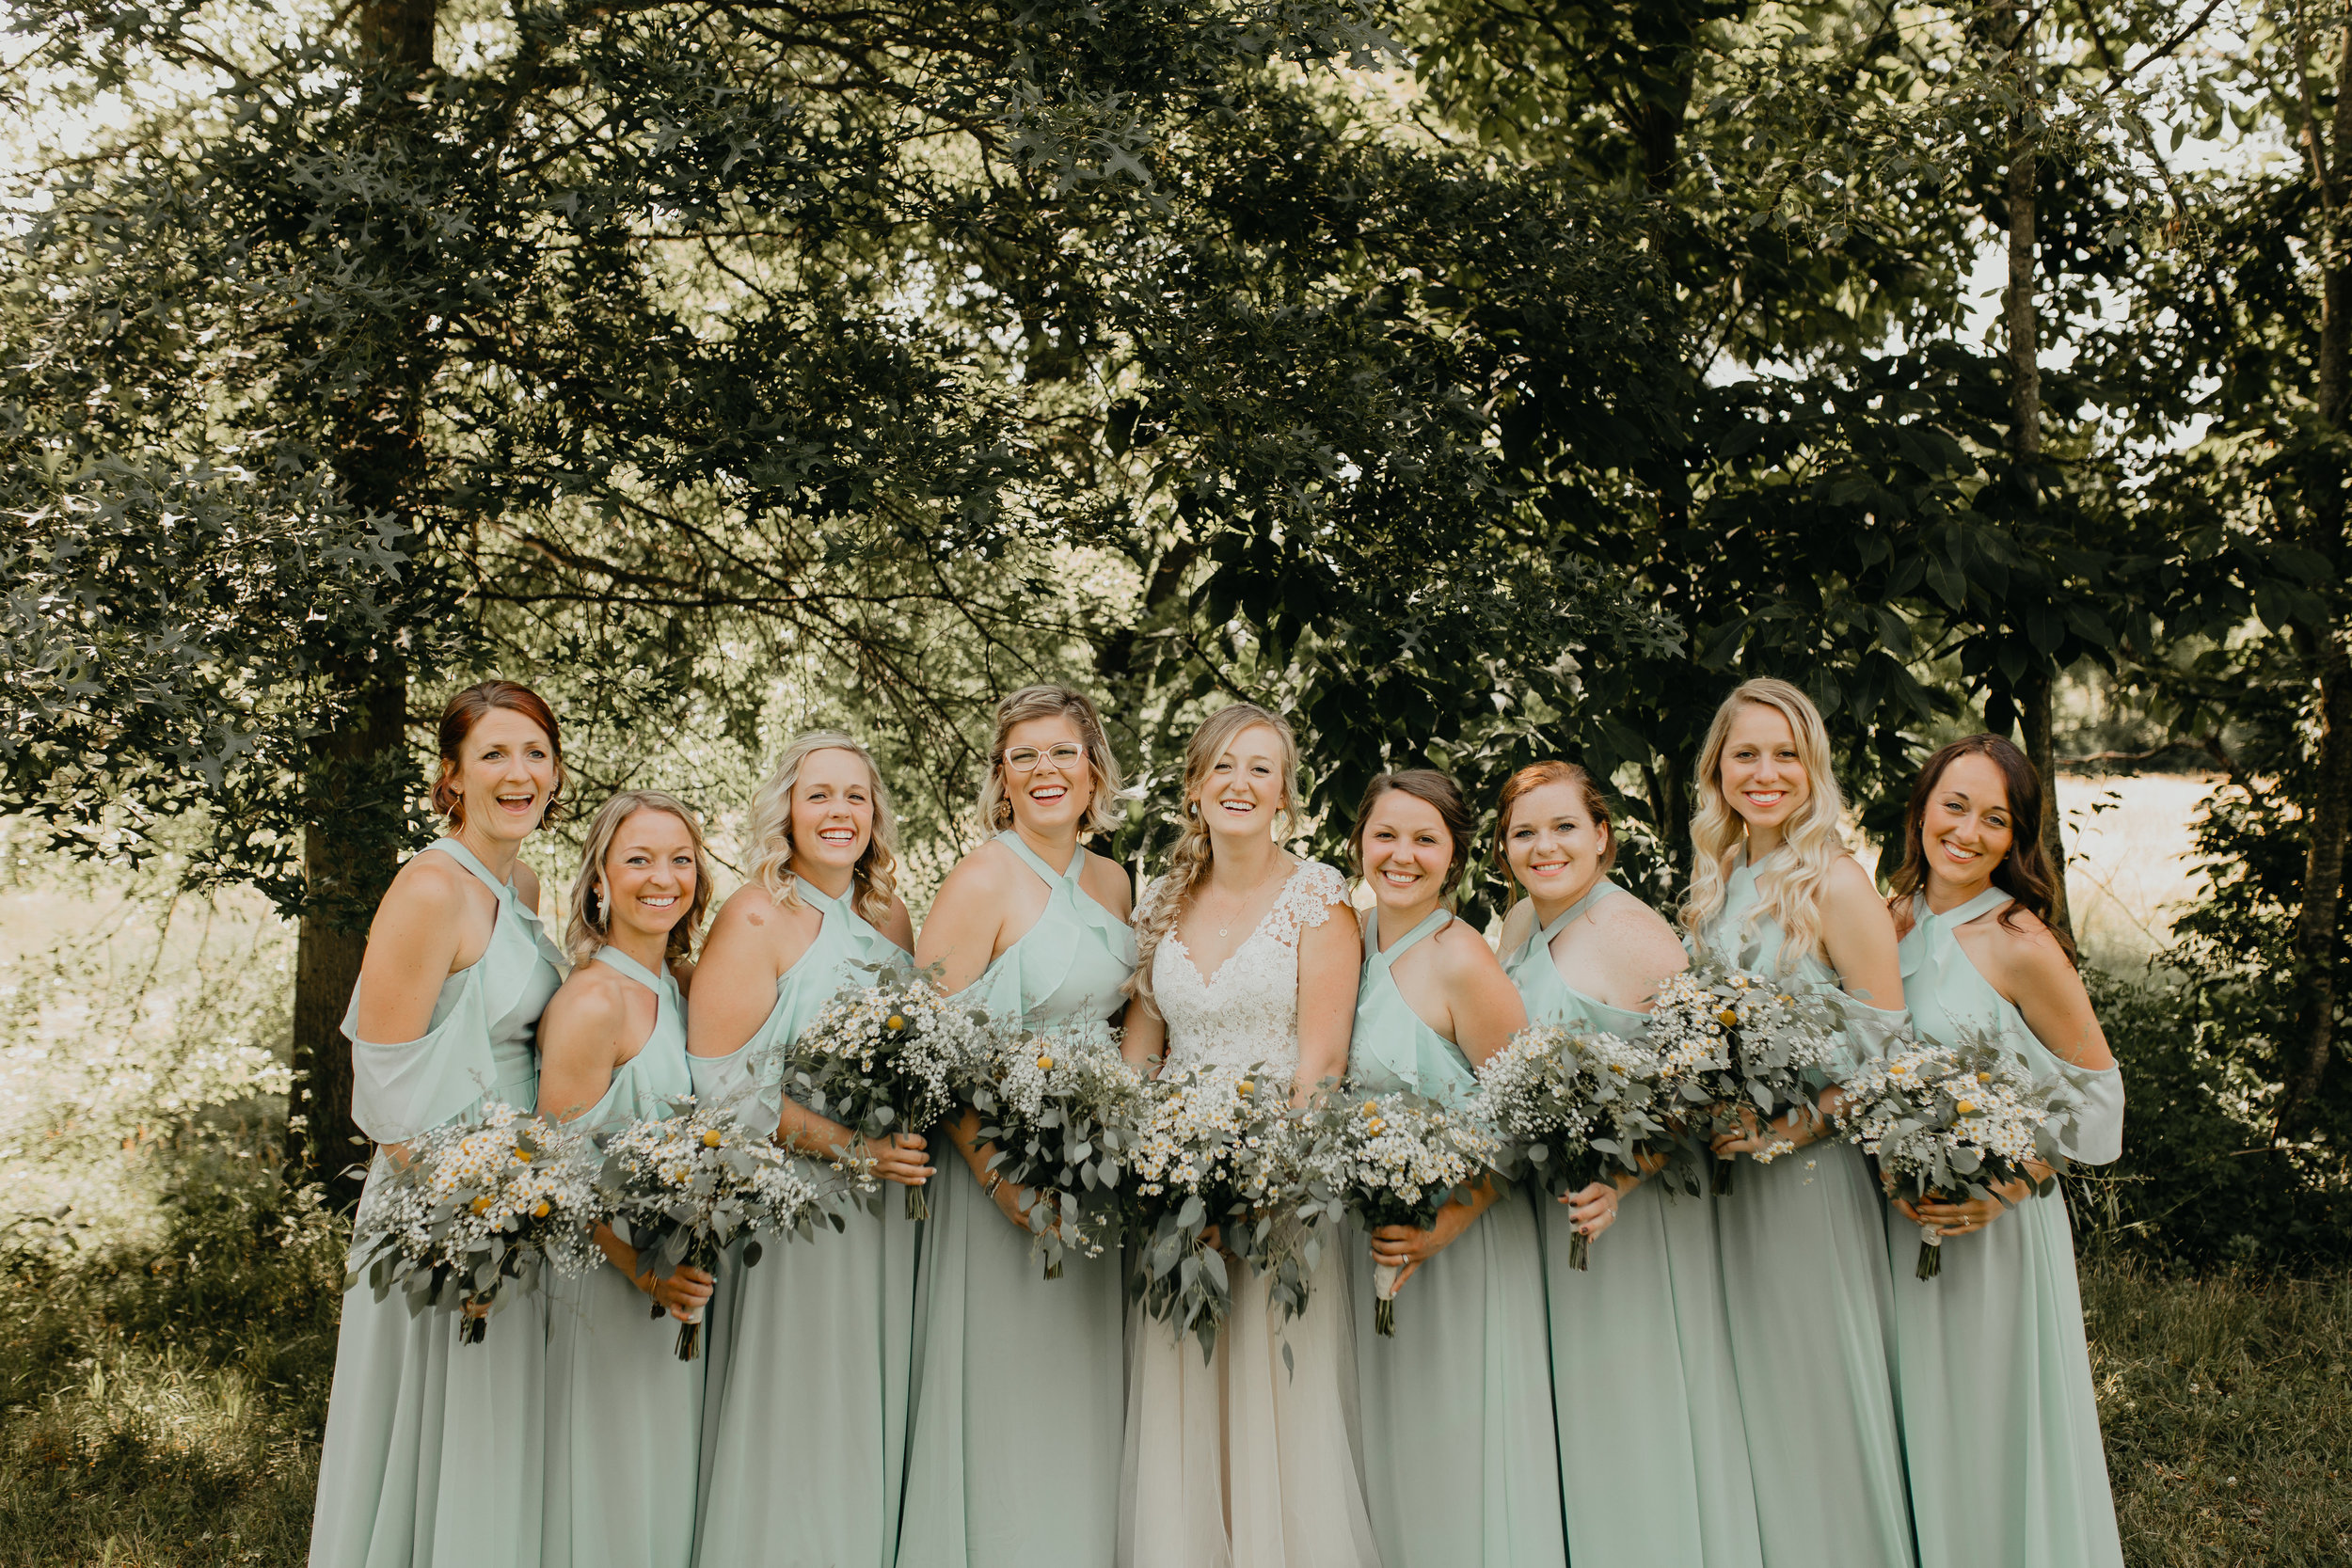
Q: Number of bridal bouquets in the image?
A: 9